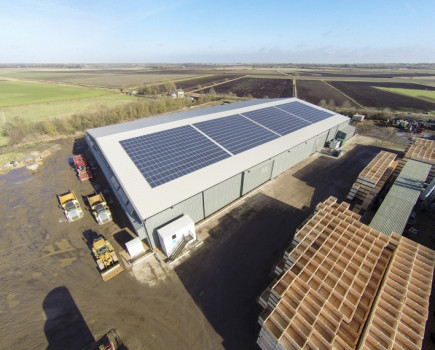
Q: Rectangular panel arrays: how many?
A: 4